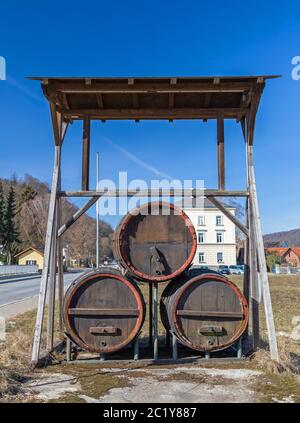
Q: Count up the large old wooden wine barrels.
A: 3